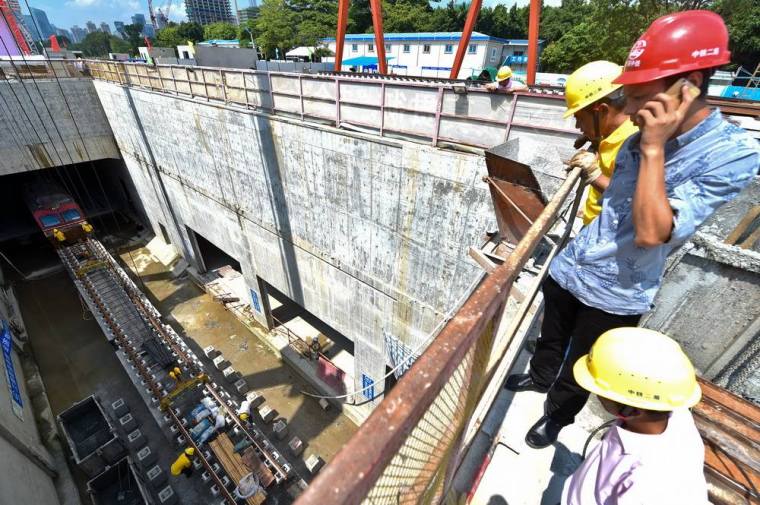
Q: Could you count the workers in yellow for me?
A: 4